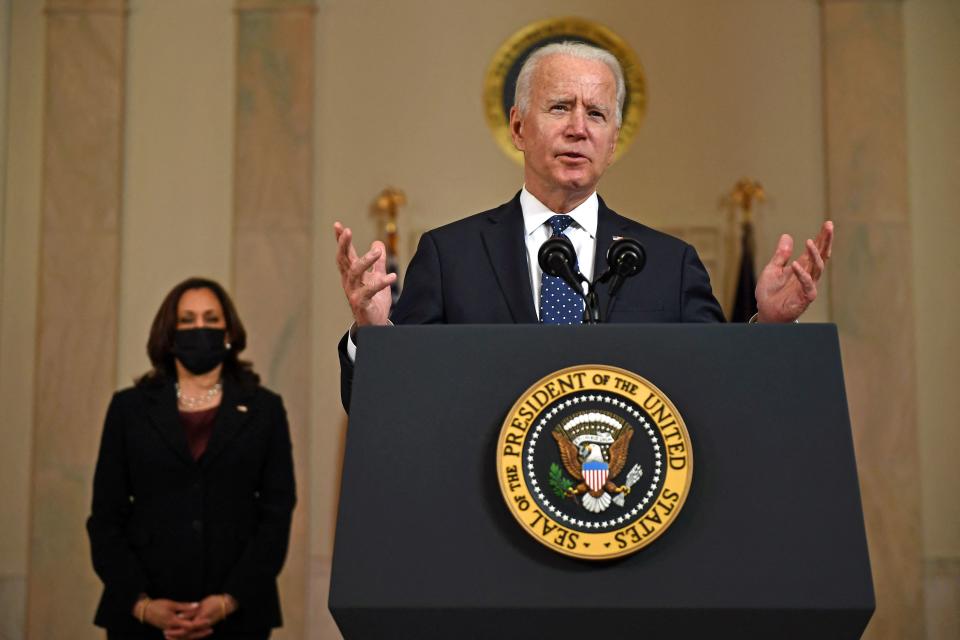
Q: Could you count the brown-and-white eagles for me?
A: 1